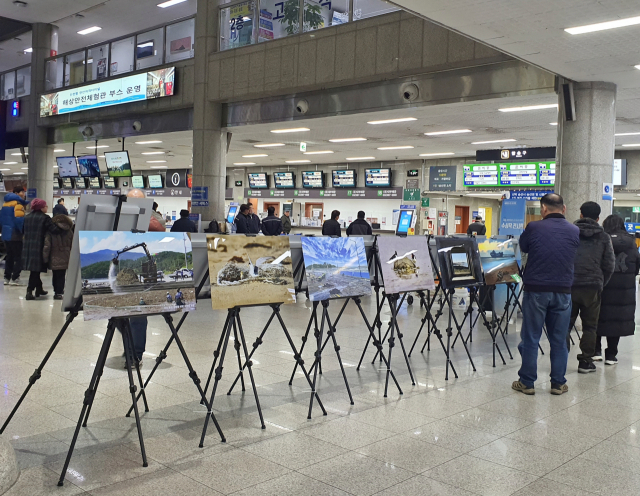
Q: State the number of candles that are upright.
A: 0